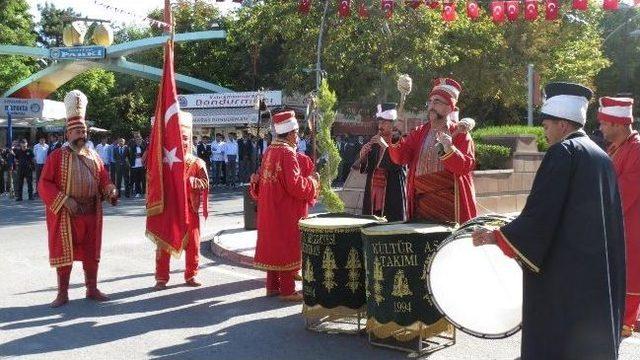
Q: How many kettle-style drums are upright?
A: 2